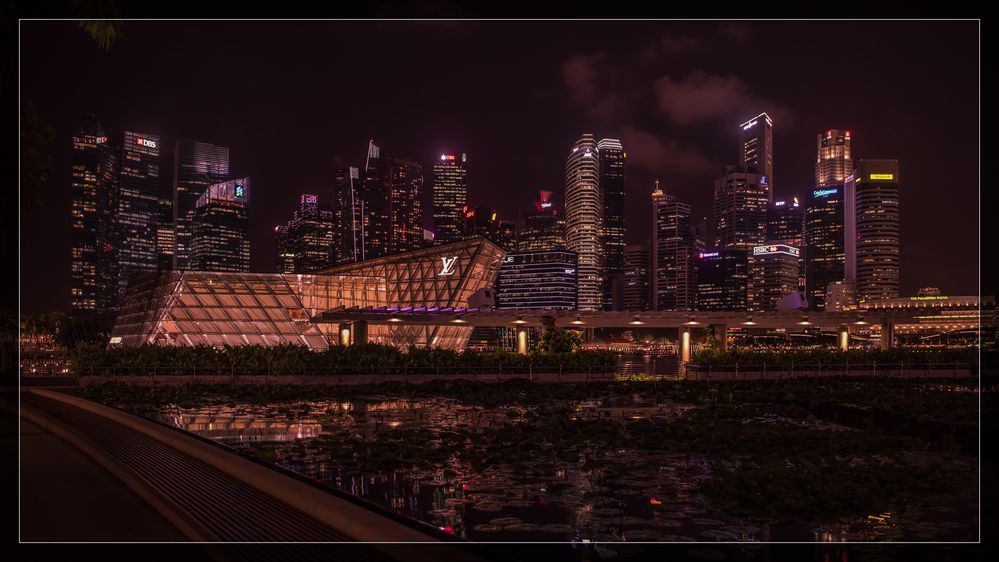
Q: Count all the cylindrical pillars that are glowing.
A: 4